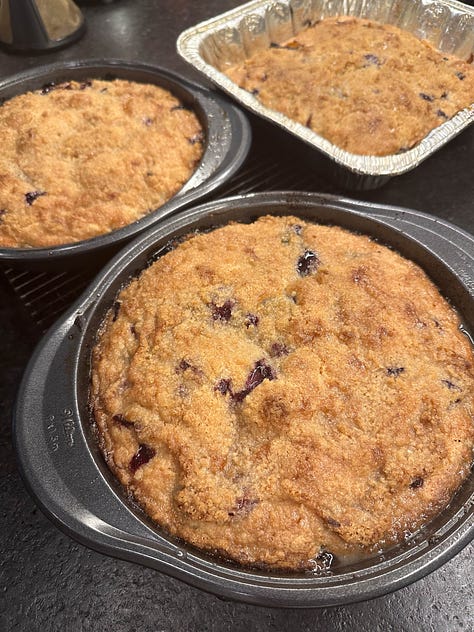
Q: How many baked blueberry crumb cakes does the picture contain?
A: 3